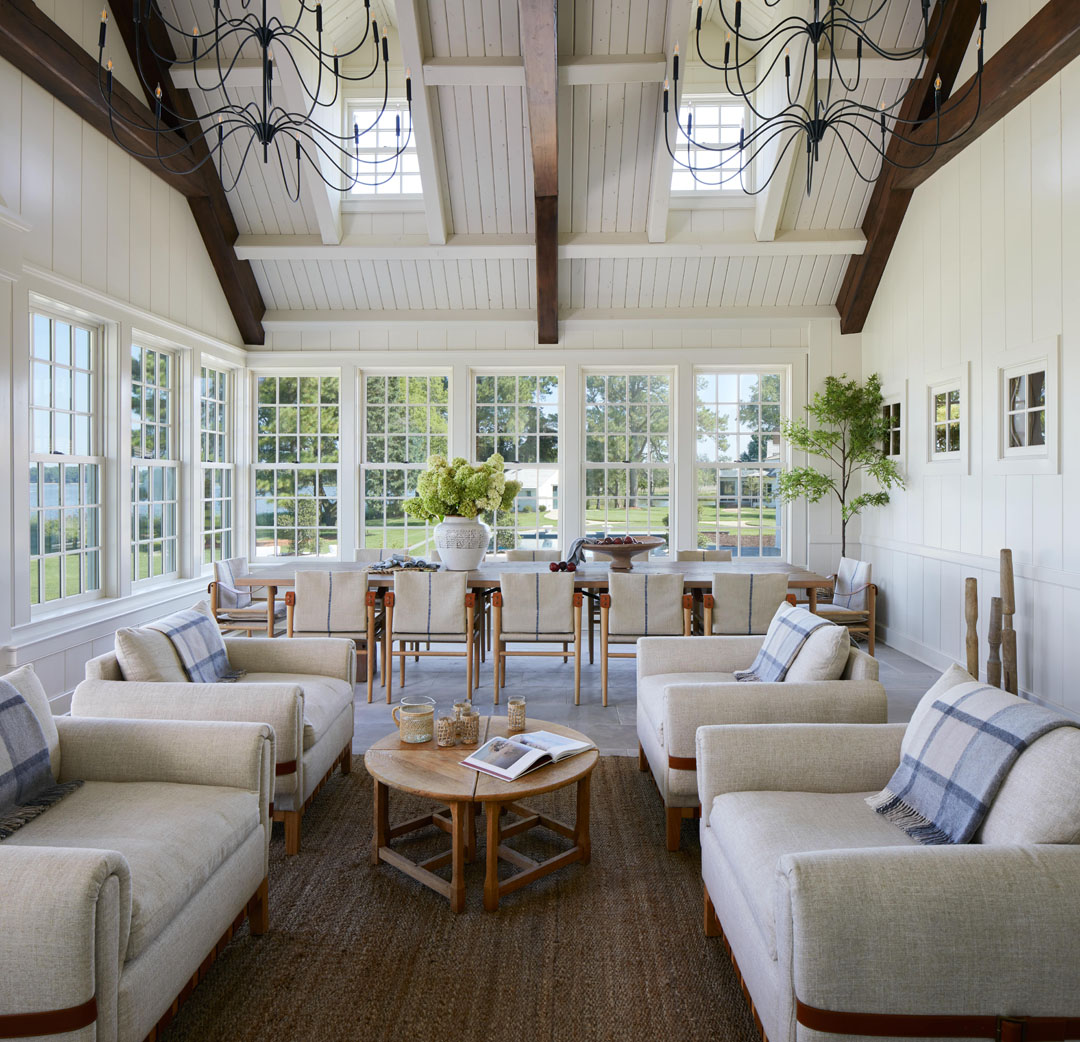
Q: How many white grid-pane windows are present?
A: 13